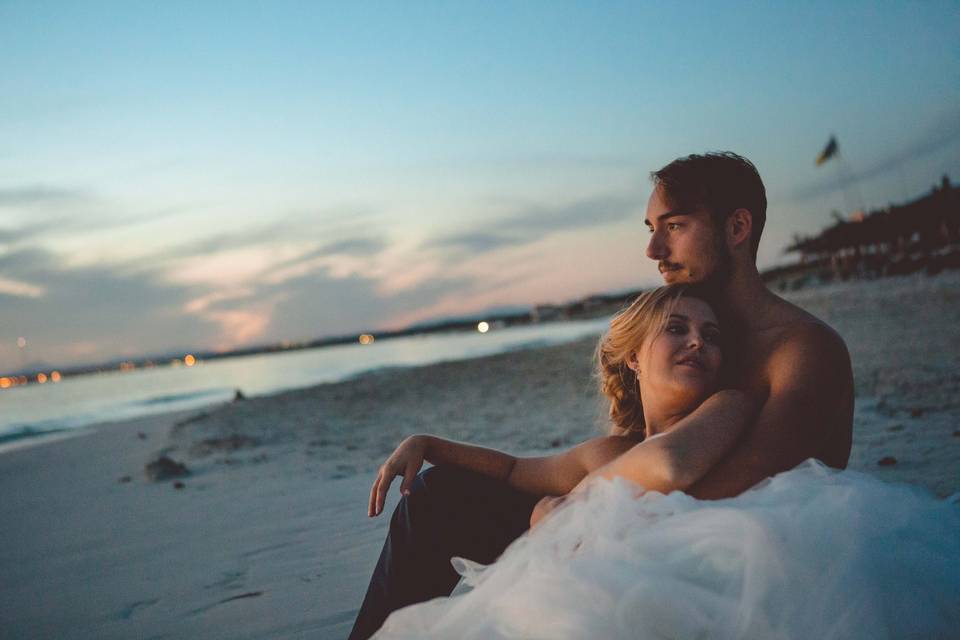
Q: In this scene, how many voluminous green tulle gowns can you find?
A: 0